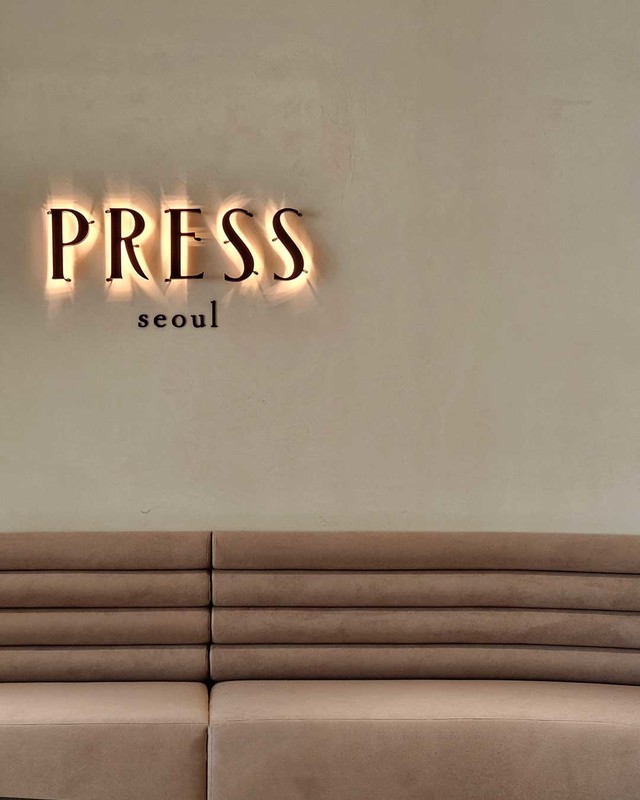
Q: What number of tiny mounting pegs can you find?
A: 15